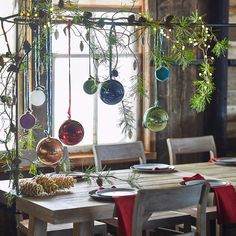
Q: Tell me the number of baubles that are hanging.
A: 8